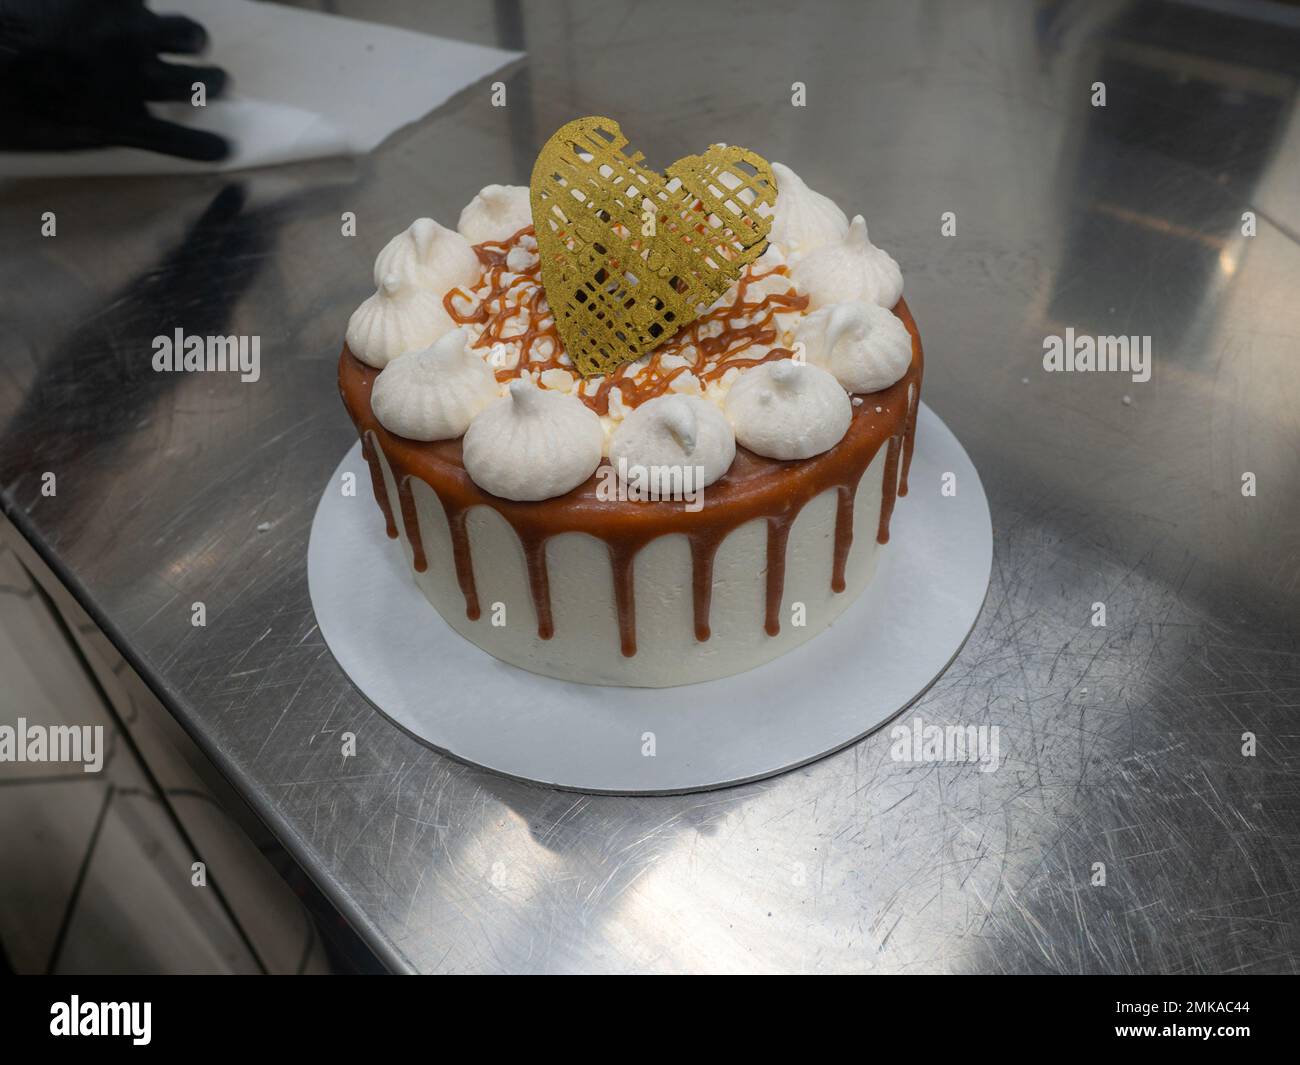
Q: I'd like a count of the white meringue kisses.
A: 10